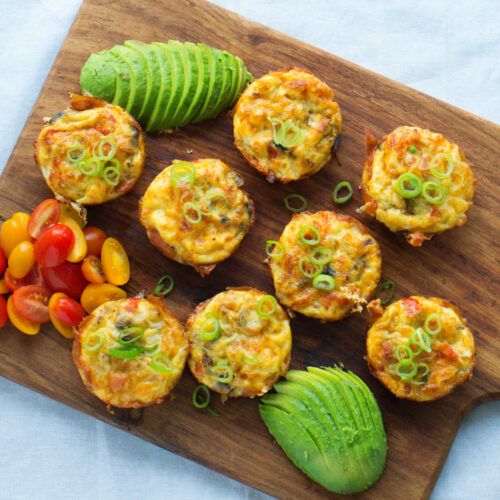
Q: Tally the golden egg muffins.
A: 8